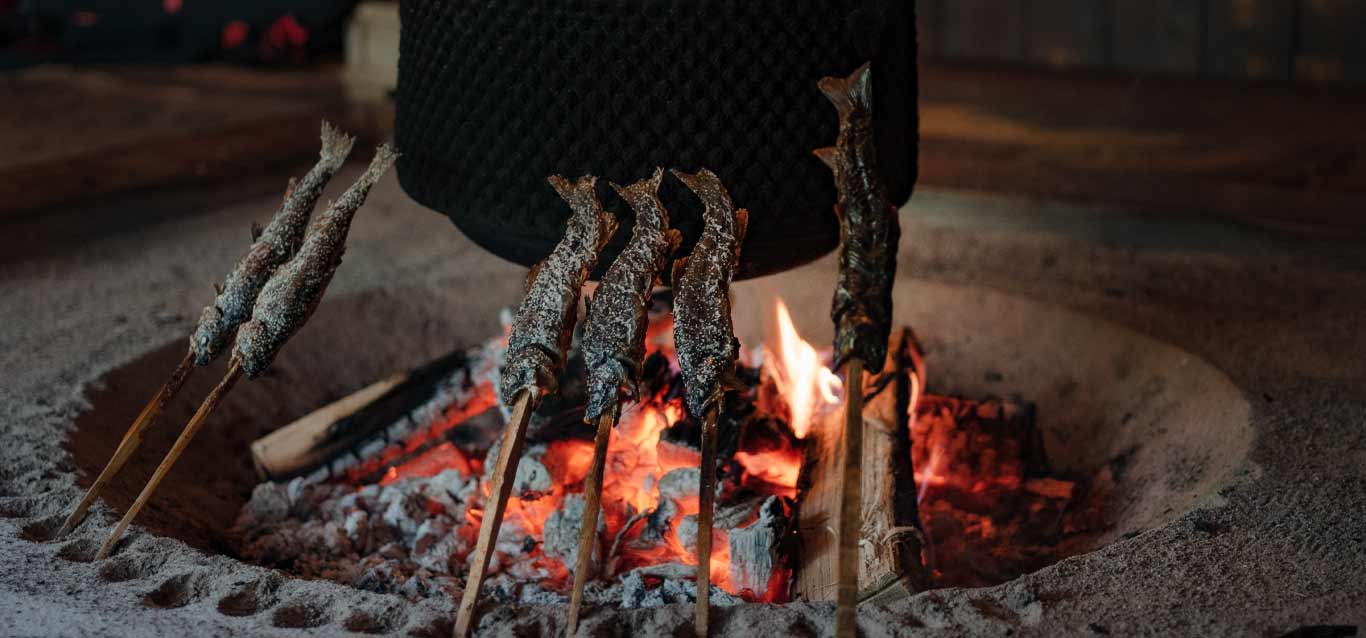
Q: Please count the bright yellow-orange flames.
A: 1